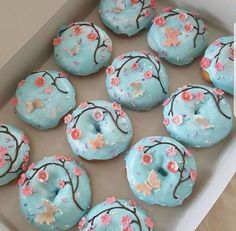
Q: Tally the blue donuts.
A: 12